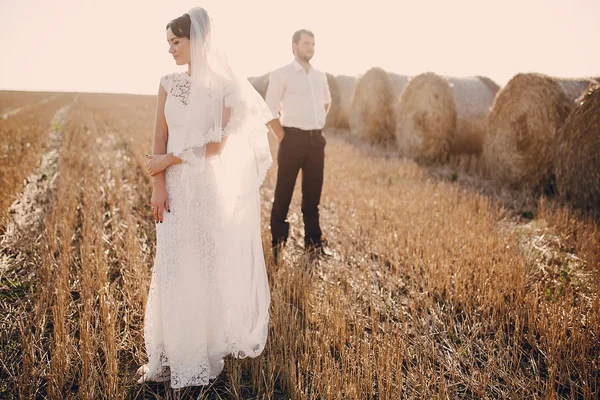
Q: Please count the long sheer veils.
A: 1